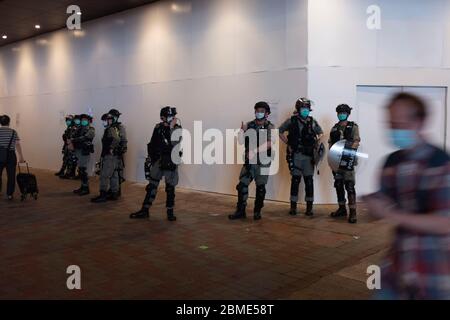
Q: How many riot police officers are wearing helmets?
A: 9